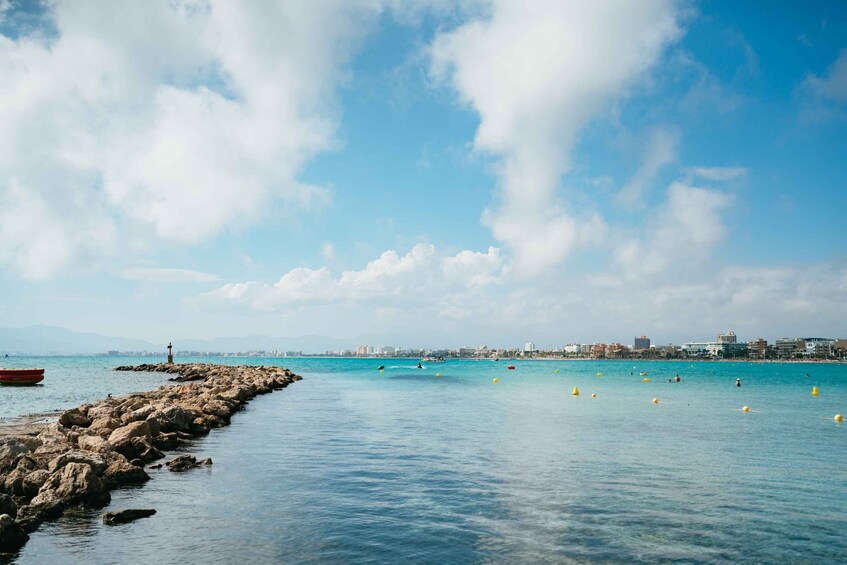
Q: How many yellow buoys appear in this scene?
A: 12